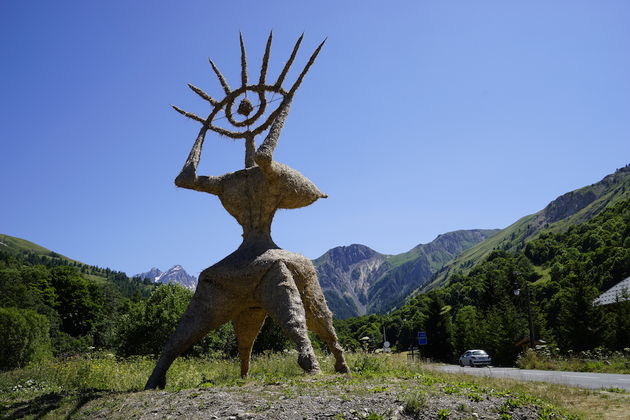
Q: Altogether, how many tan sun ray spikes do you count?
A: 7